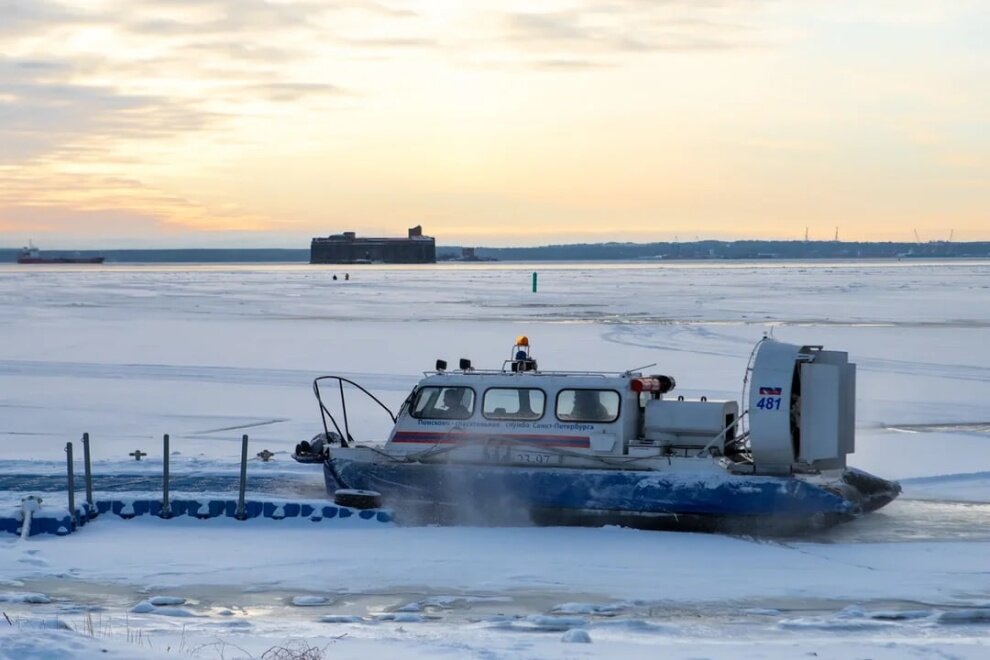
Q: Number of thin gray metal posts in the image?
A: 4